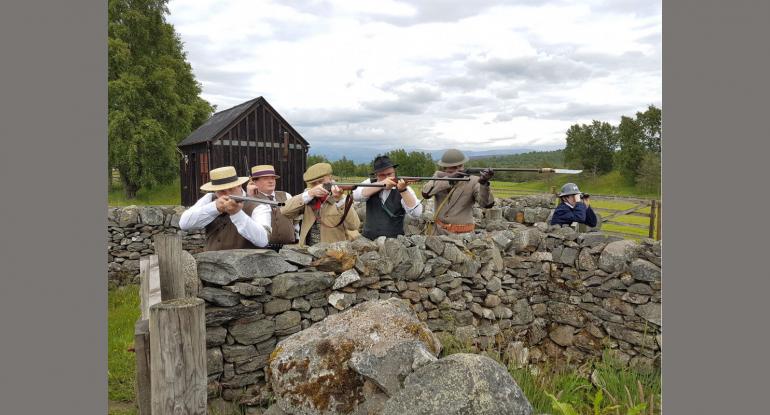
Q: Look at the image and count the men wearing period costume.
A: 6